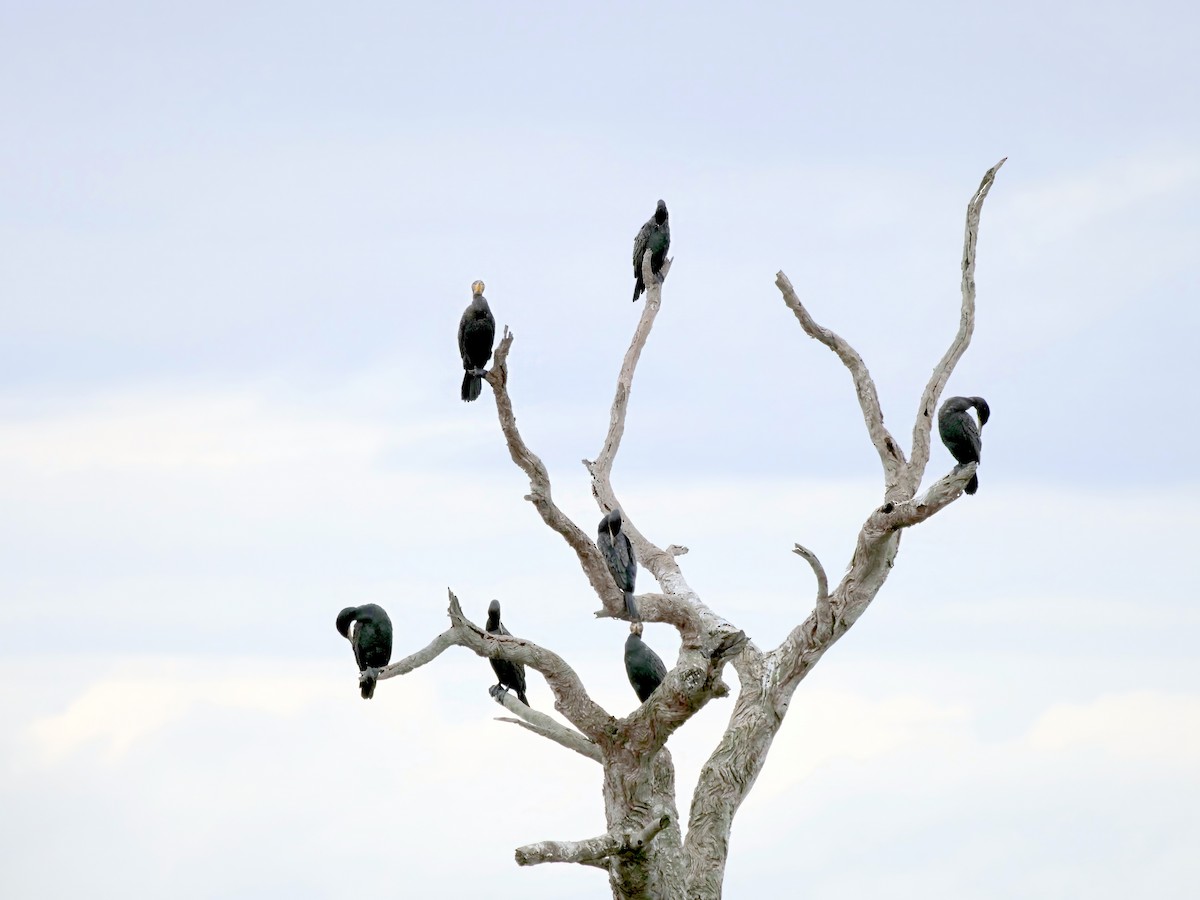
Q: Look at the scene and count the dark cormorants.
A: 7